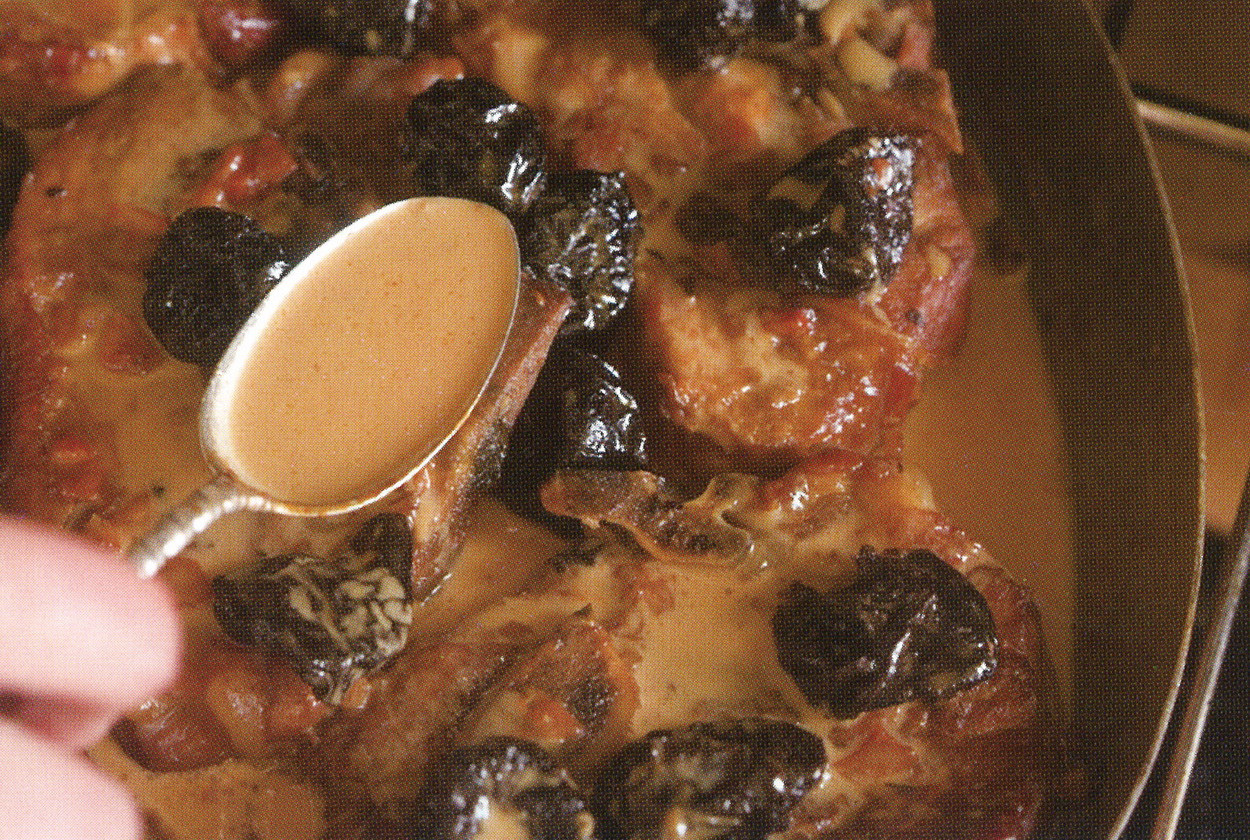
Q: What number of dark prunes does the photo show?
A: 11